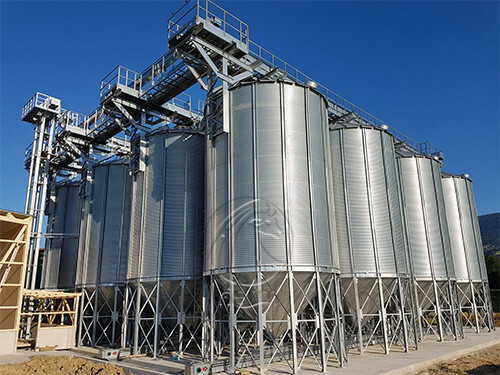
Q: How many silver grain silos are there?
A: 7